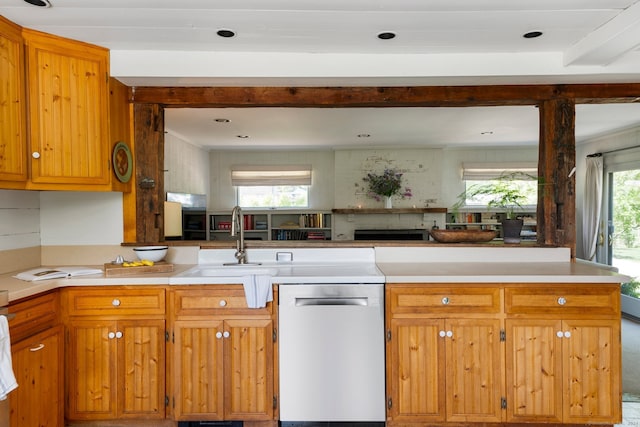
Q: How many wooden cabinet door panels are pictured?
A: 11